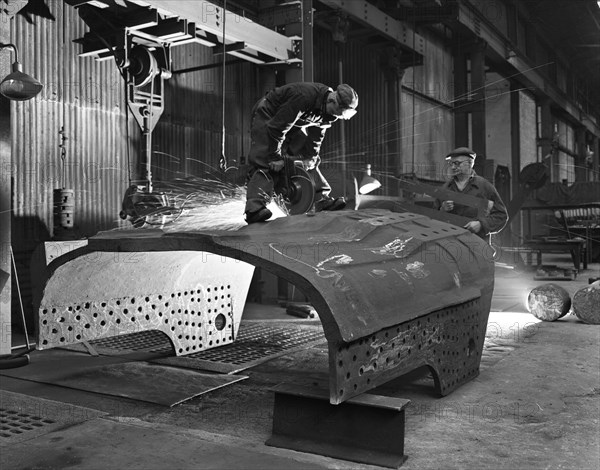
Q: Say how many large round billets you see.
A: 2